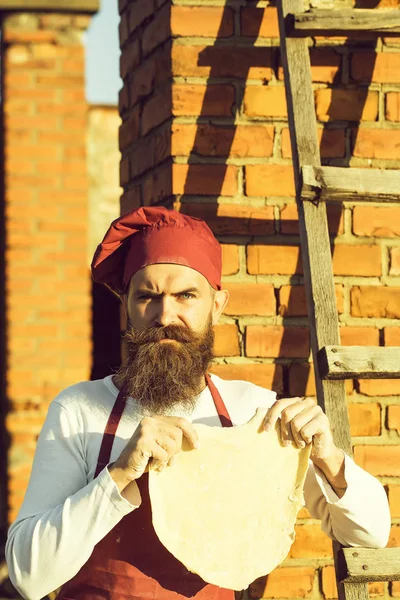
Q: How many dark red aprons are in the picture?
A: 1